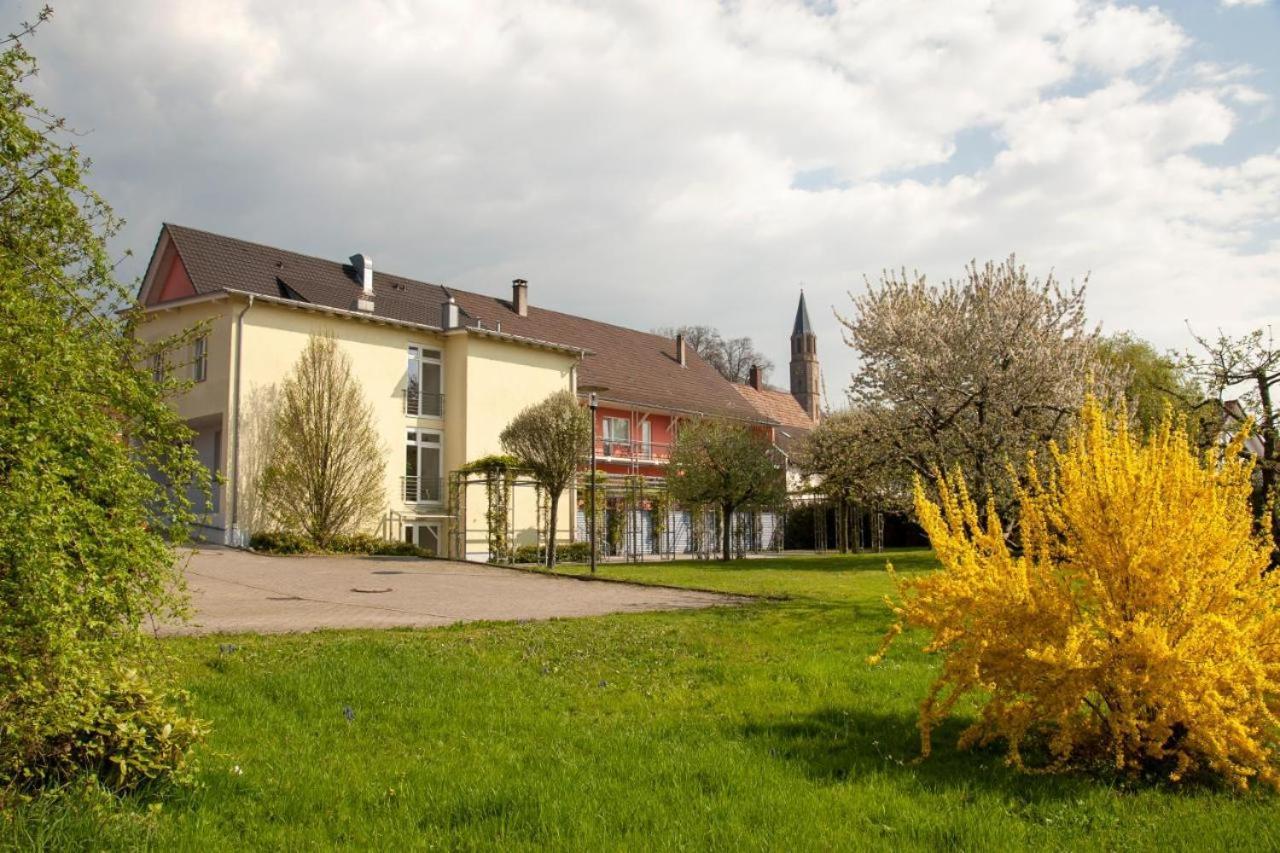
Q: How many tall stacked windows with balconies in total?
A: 2